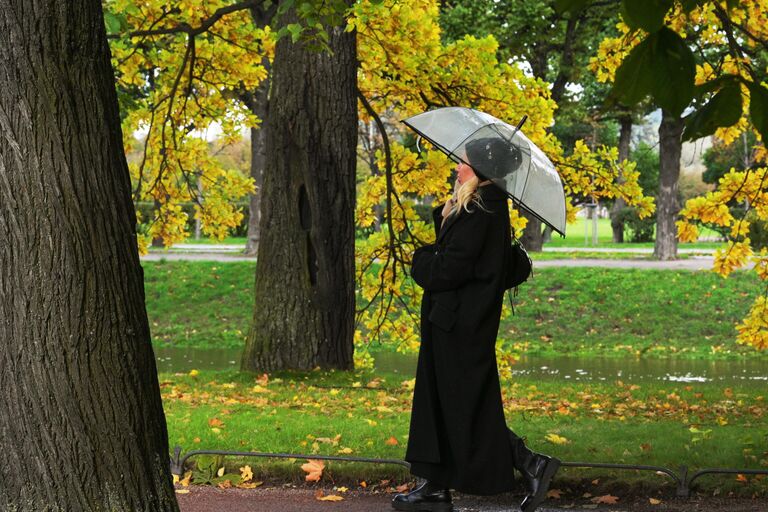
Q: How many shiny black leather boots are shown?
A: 2